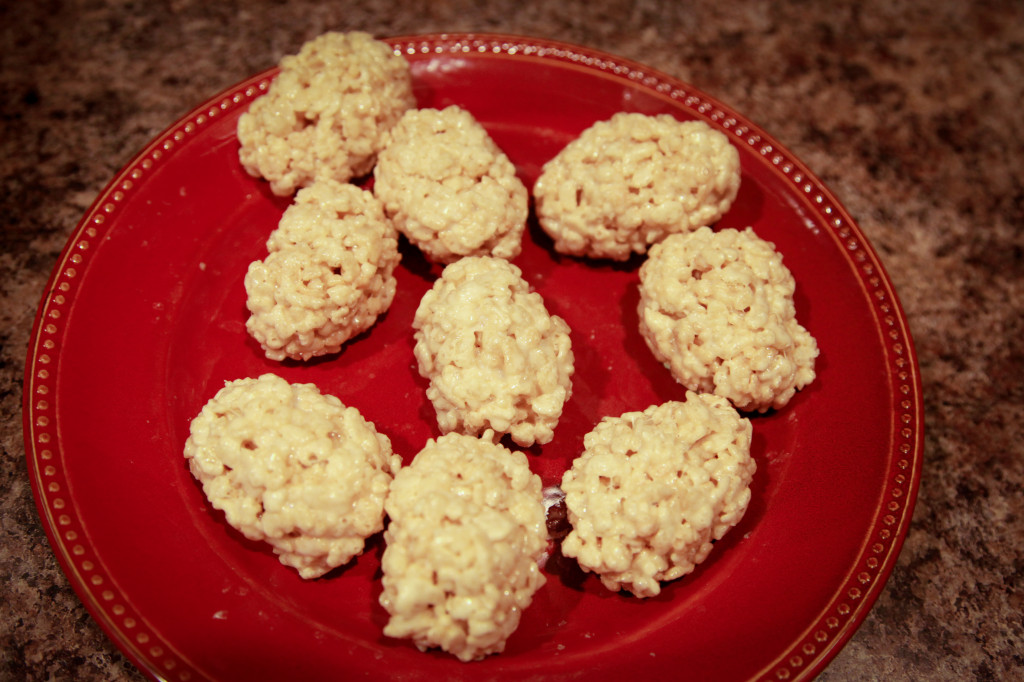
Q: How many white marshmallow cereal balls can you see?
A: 9